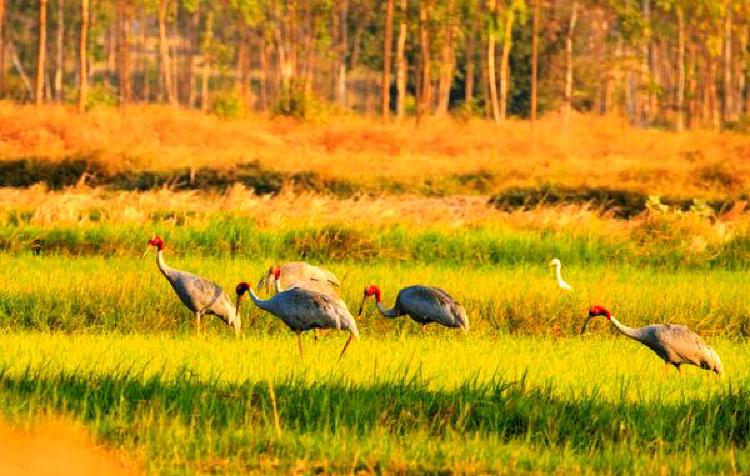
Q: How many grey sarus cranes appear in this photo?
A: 5